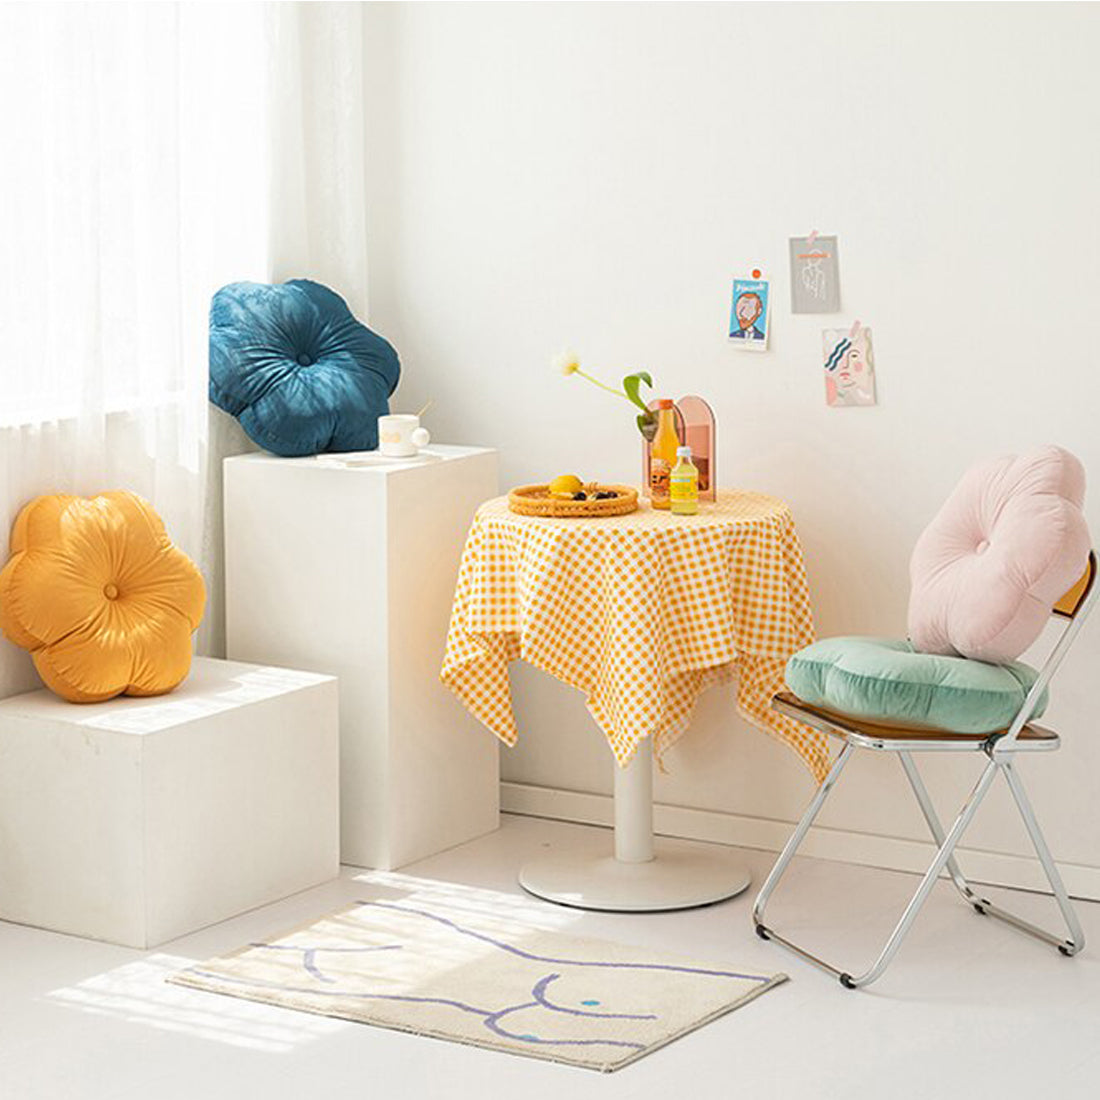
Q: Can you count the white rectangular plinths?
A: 2